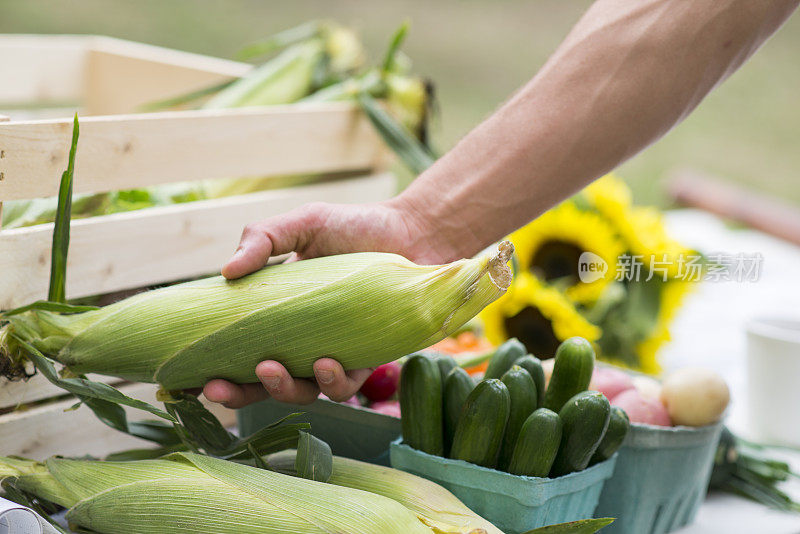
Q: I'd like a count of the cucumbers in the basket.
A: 11